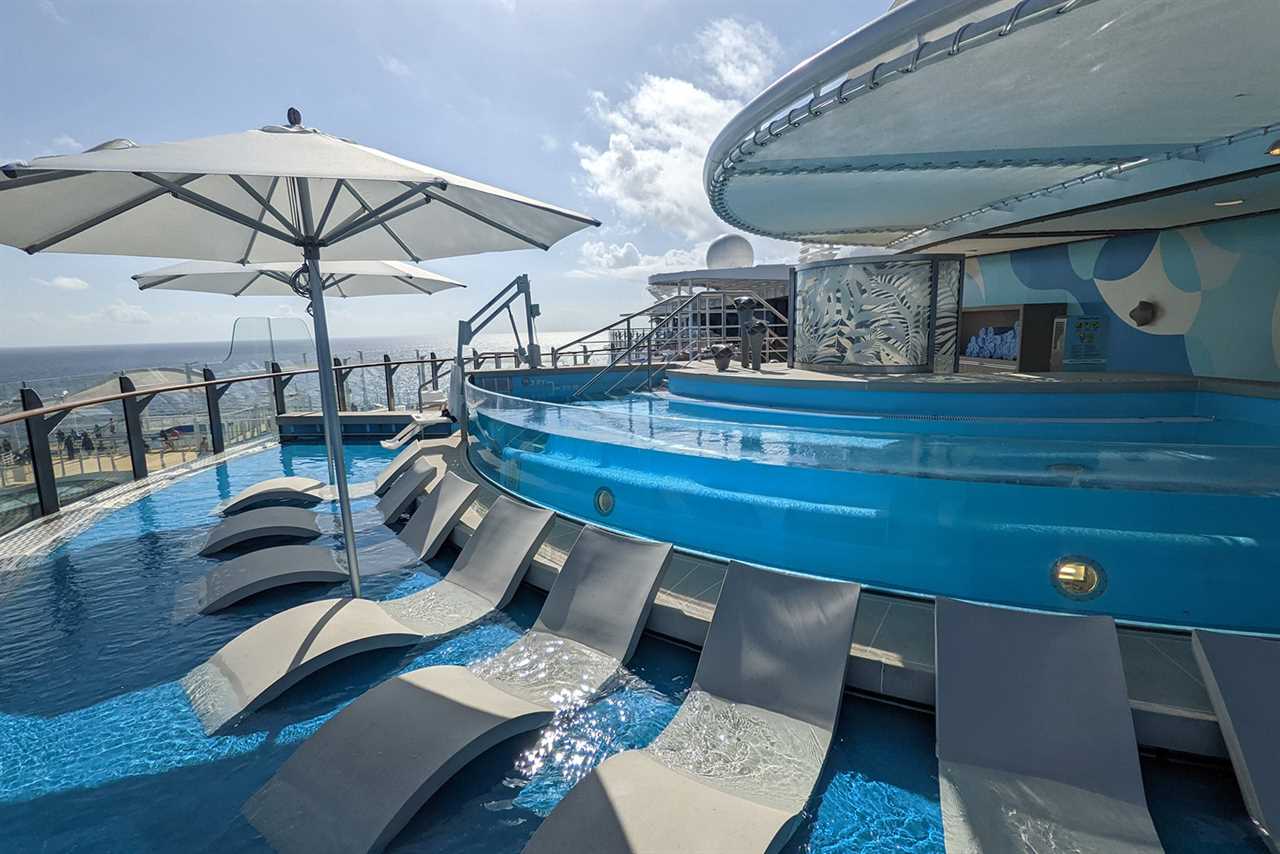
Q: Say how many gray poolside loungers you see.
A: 8